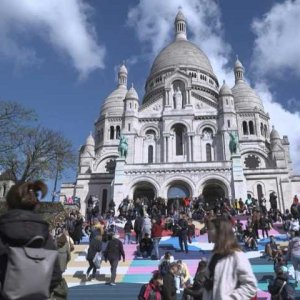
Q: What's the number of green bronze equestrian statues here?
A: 2